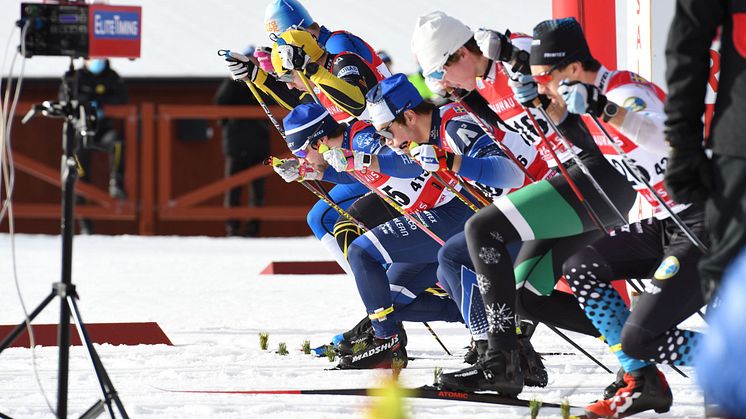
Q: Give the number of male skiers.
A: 6